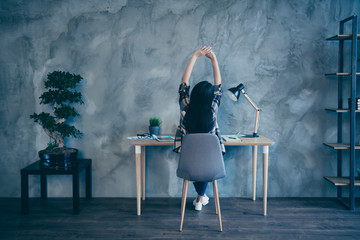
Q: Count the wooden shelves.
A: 5